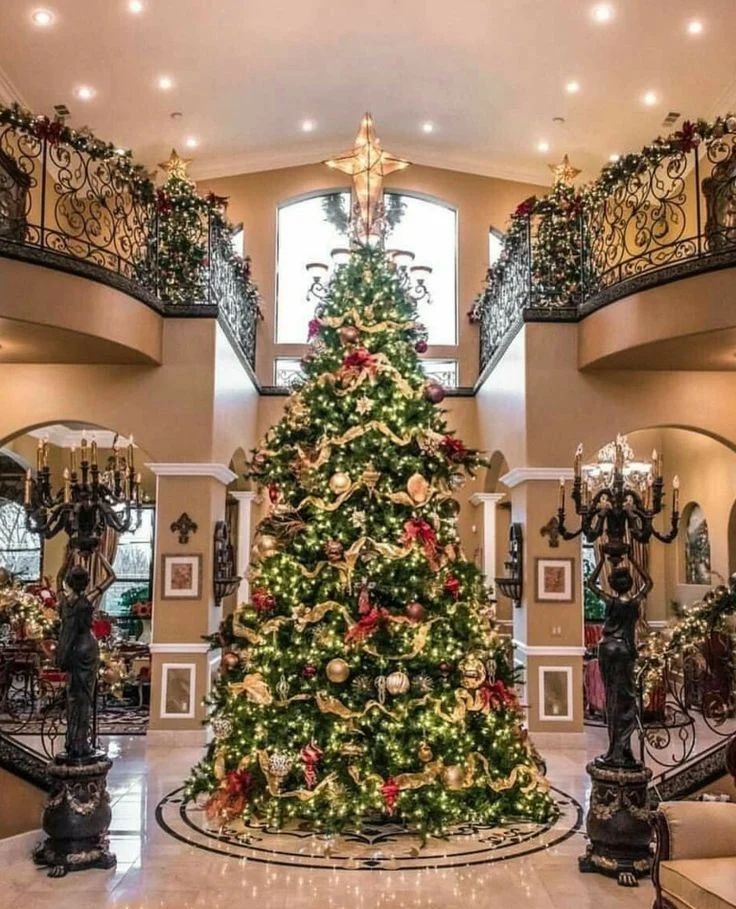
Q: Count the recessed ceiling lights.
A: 12